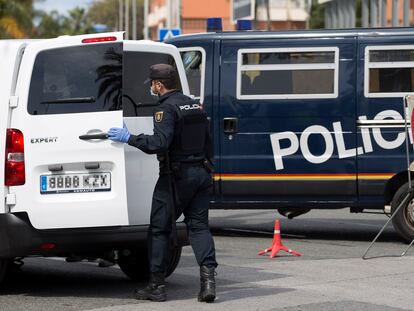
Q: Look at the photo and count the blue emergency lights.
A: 2